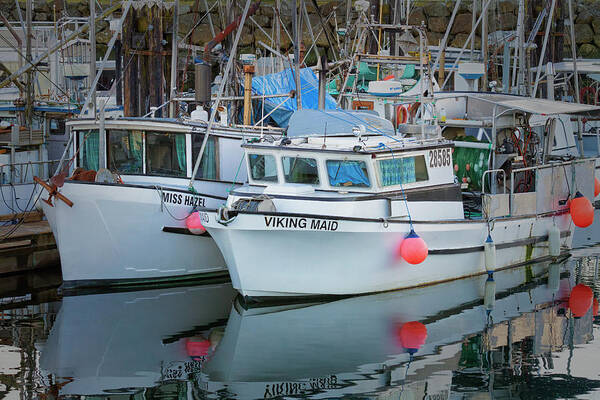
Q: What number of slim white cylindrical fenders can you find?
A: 2